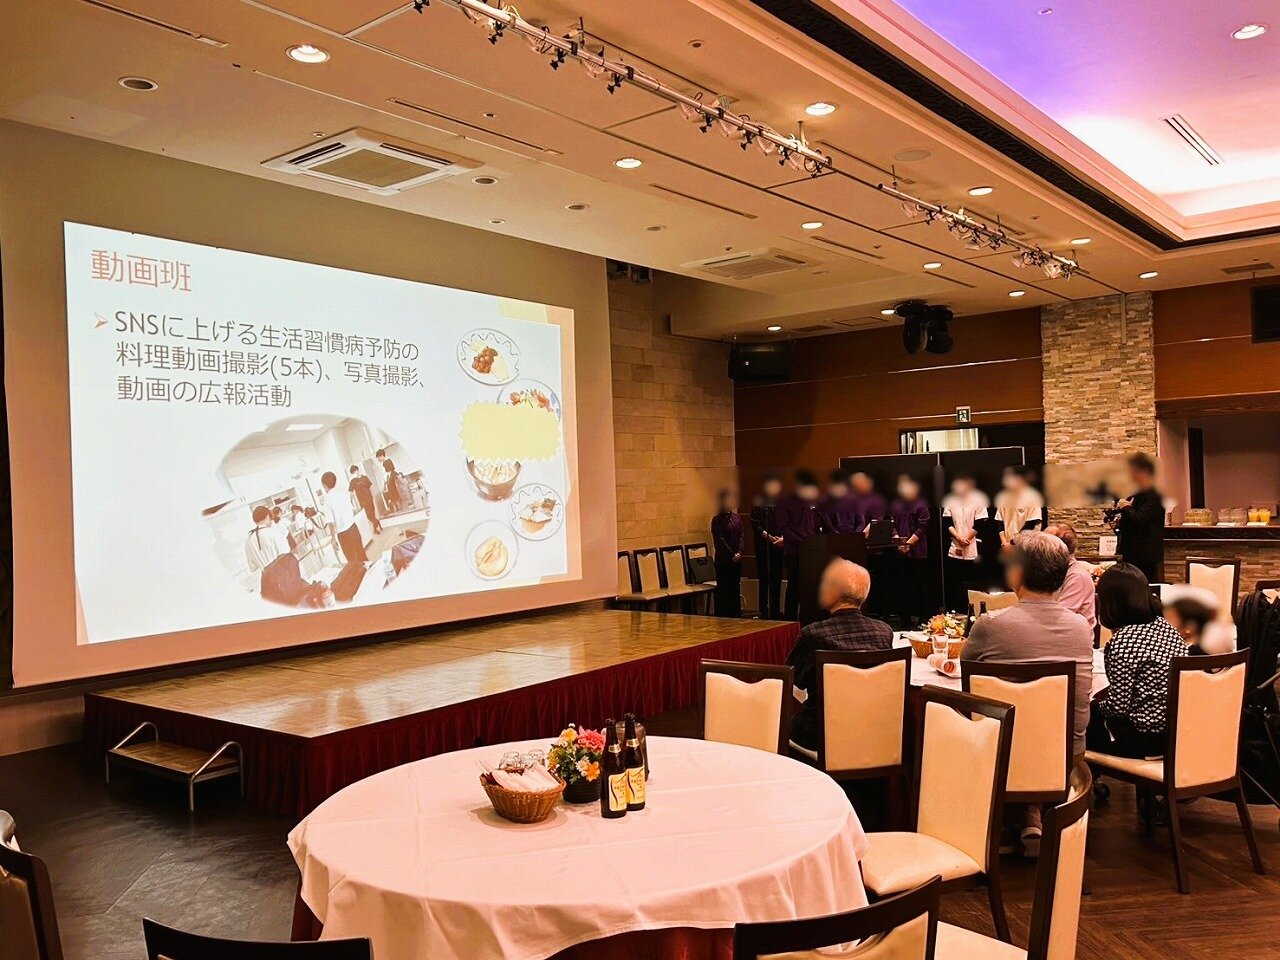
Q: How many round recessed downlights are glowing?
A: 12